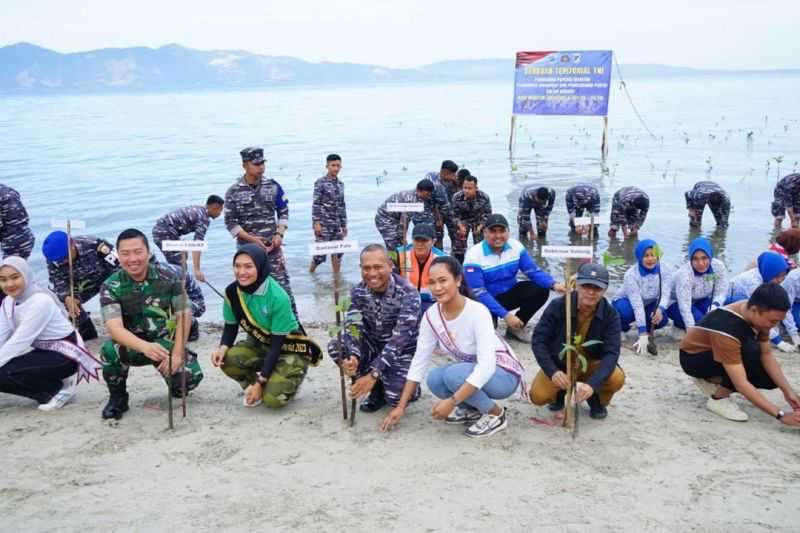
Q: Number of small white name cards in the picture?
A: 6